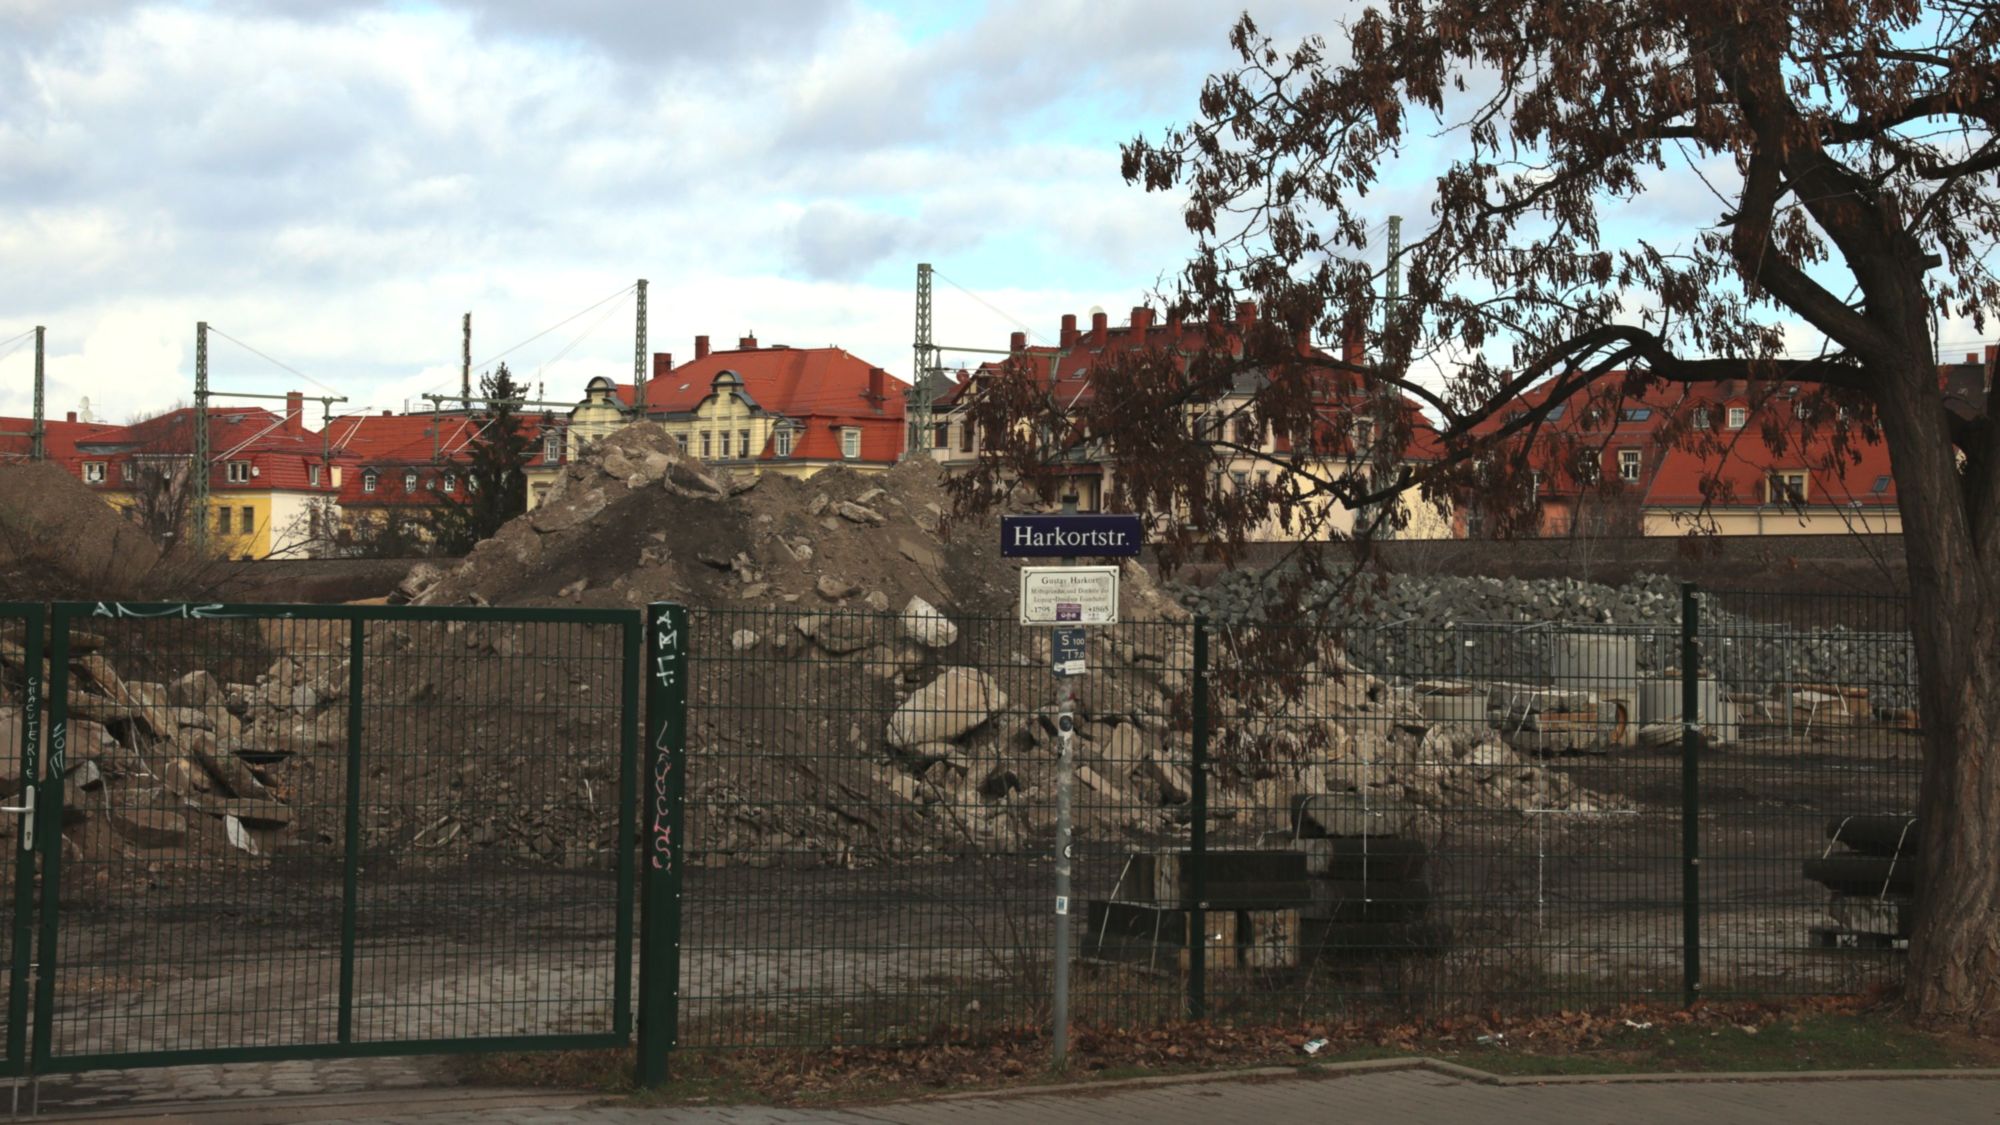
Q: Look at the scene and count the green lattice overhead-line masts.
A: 5